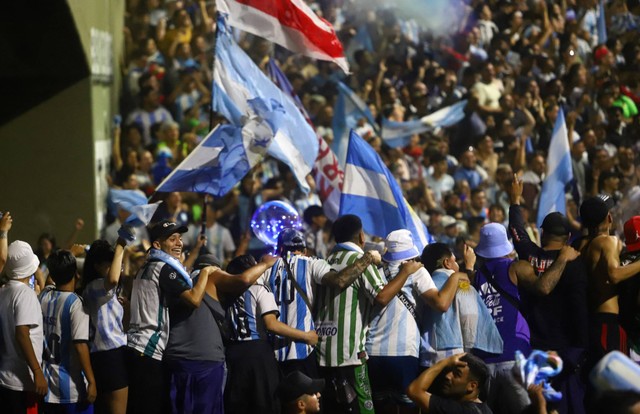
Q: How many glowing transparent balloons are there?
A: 1